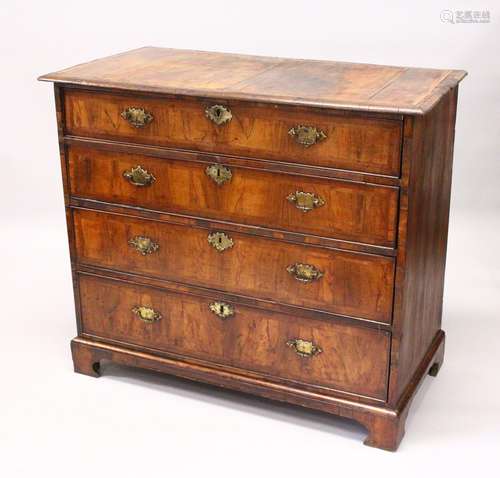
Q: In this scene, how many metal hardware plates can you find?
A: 12